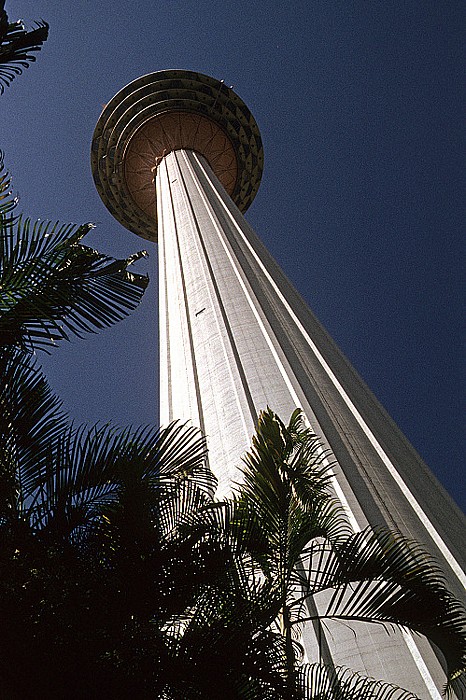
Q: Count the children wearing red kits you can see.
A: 0